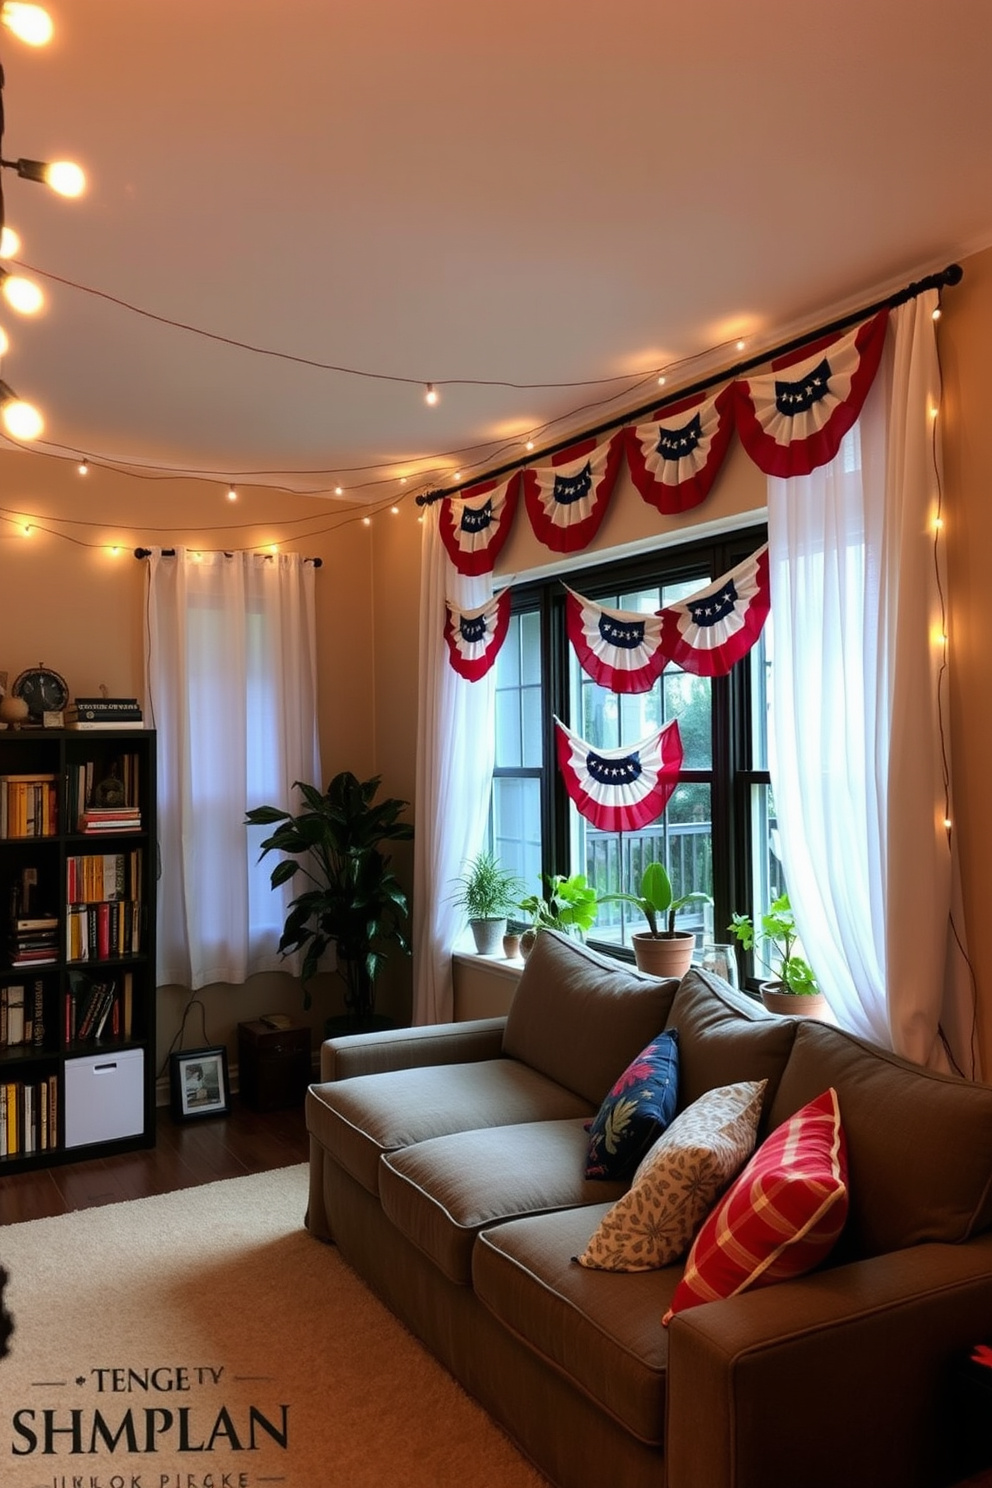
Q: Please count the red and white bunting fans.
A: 8